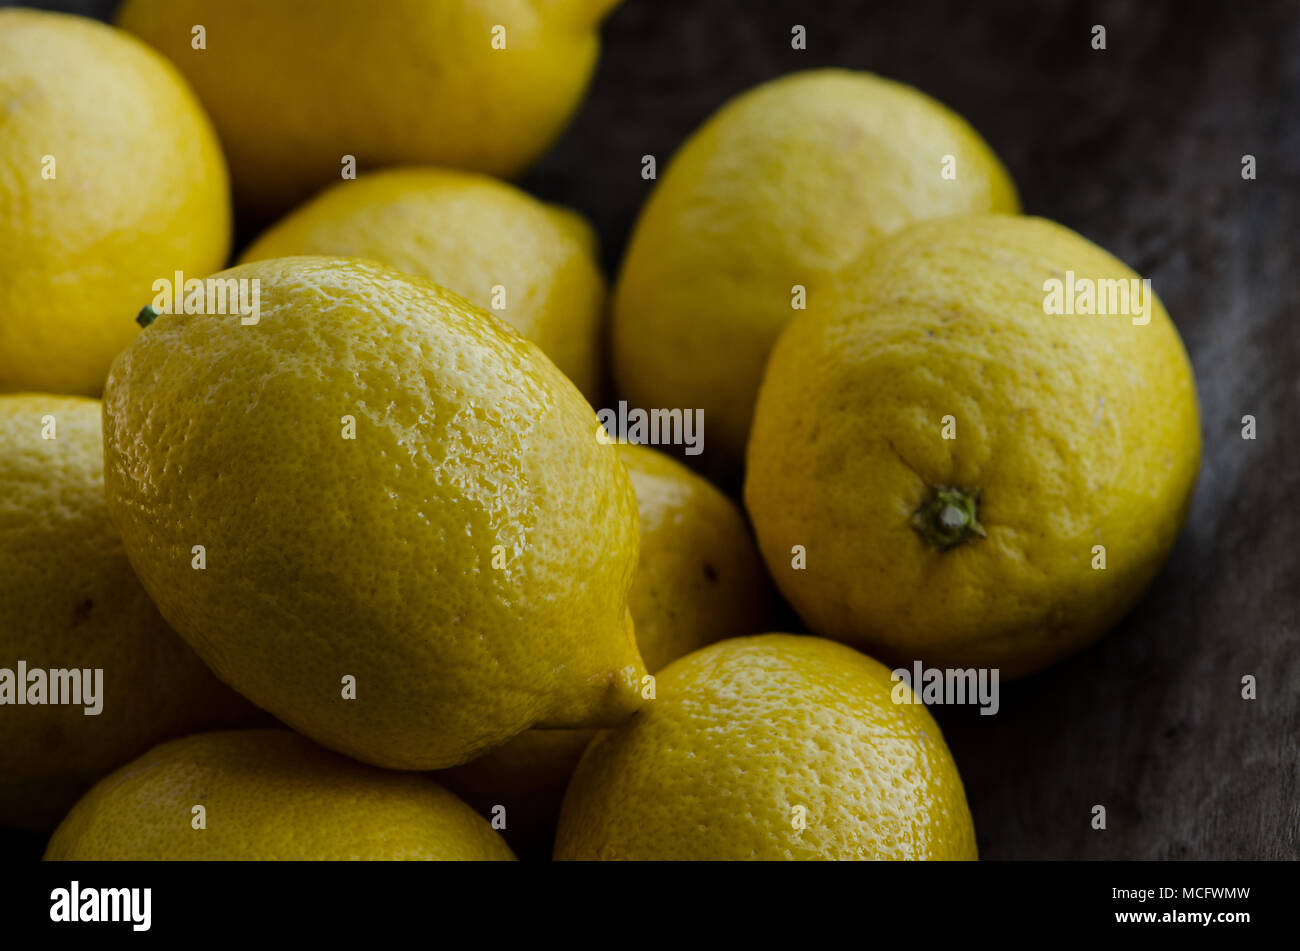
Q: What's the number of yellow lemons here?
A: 10